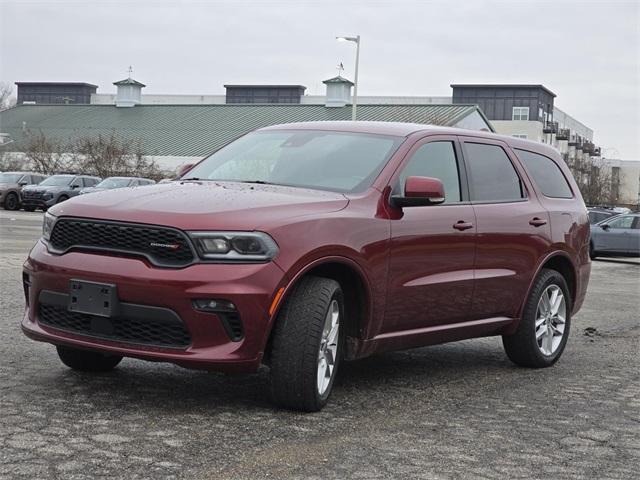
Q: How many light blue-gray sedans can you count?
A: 1